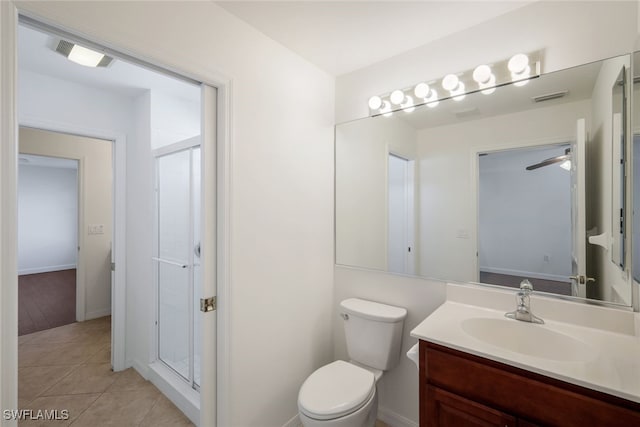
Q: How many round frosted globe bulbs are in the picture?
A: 6